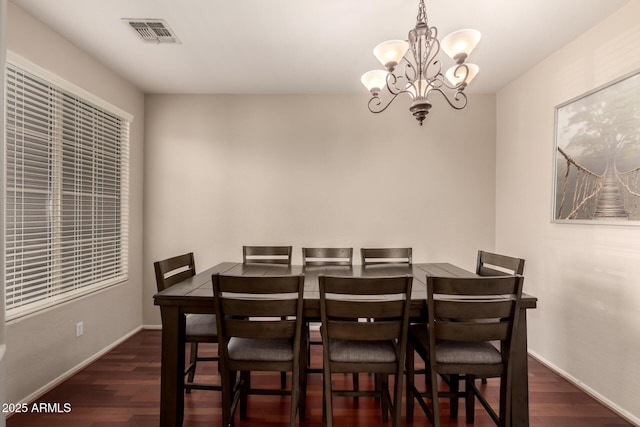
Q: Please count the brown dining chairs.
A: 8